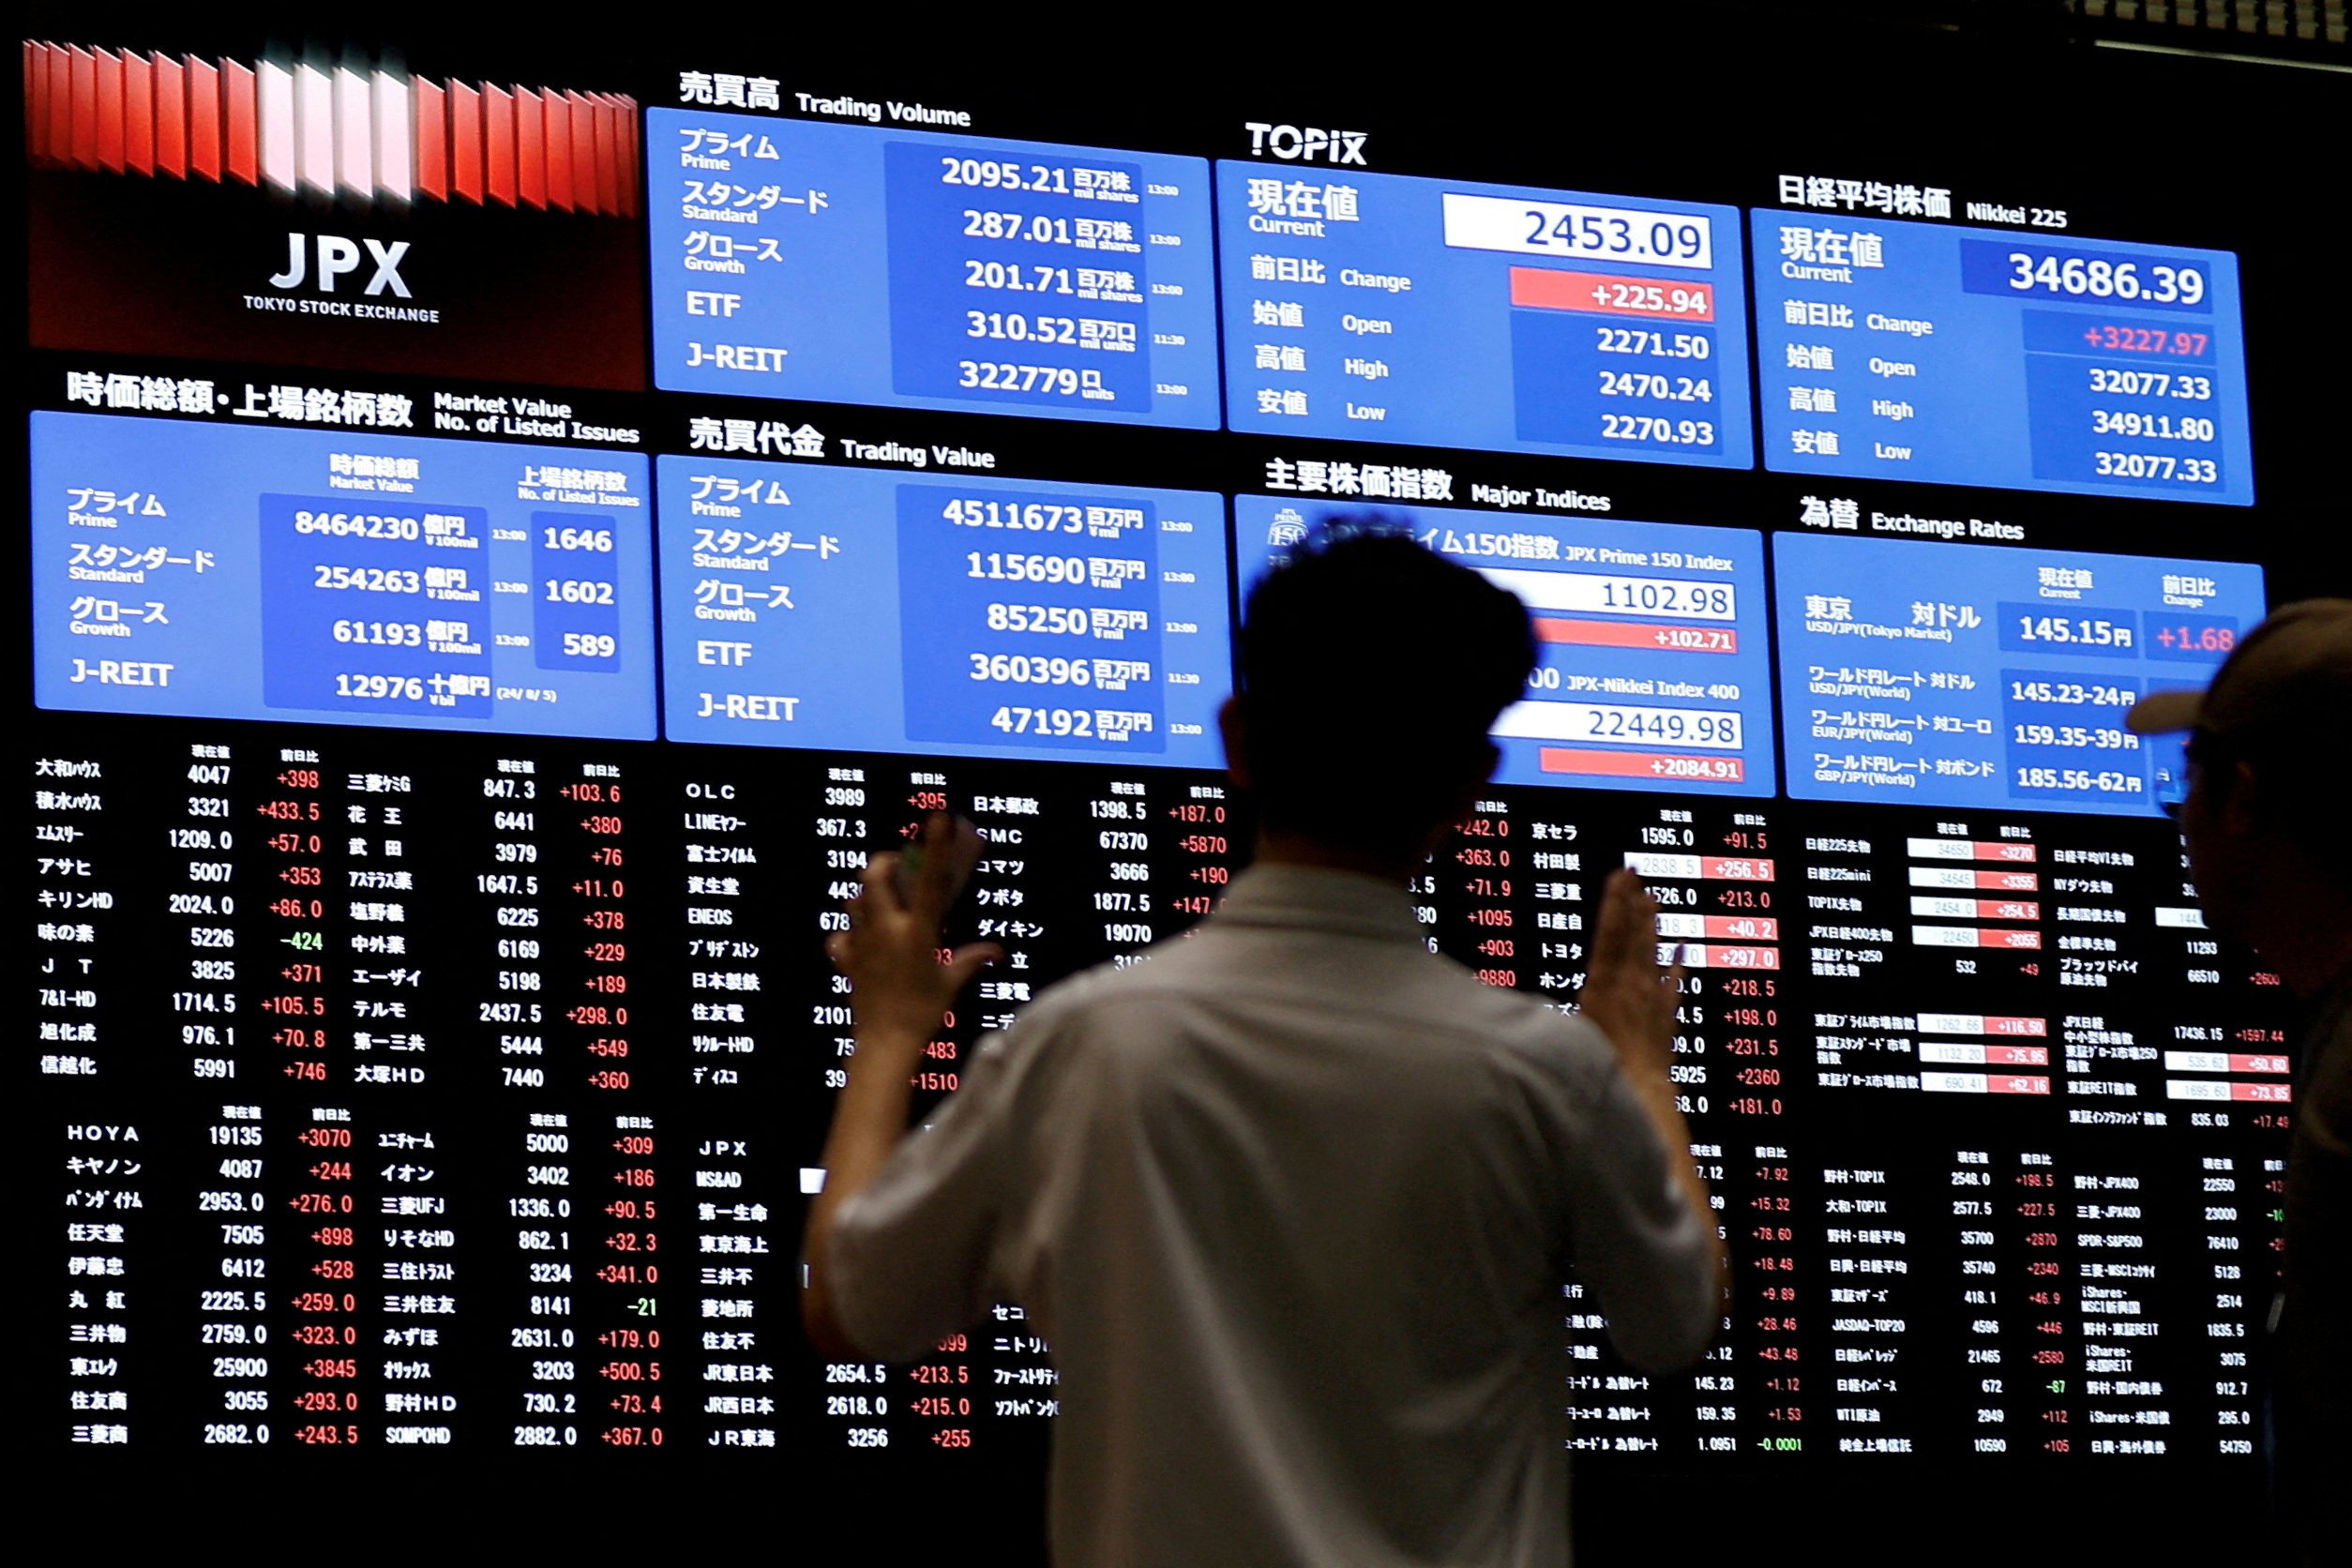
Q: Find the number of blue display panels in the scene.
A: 7